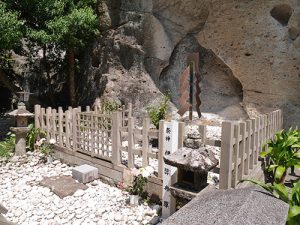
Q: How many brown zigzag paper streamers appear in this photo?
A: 2